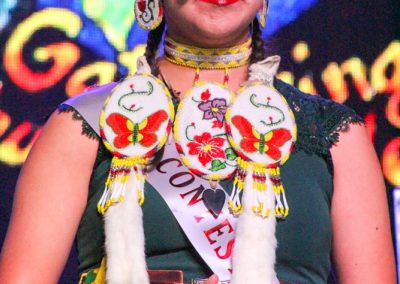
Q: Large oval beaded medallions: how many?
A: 3